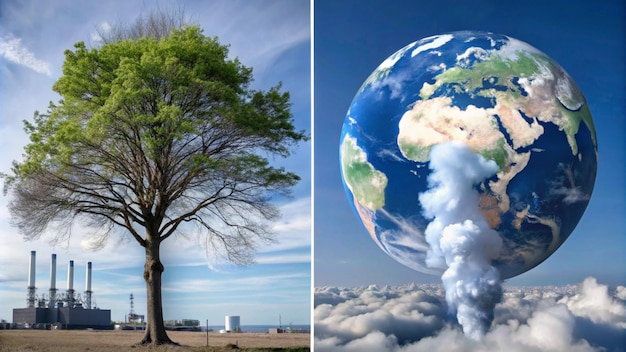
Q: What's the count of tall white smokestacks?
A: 4